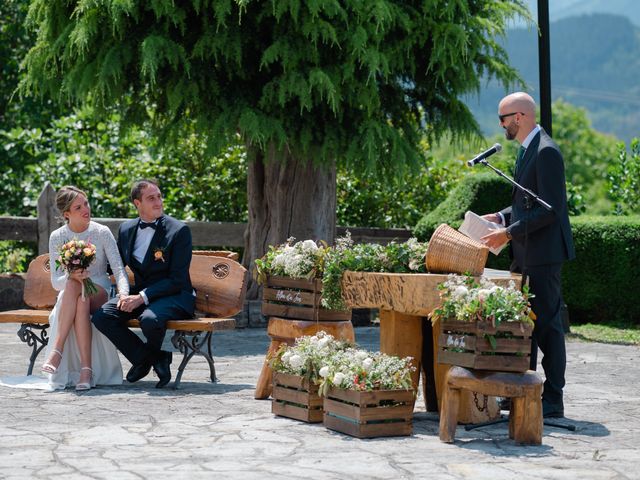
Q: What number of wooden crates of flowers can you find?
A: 4